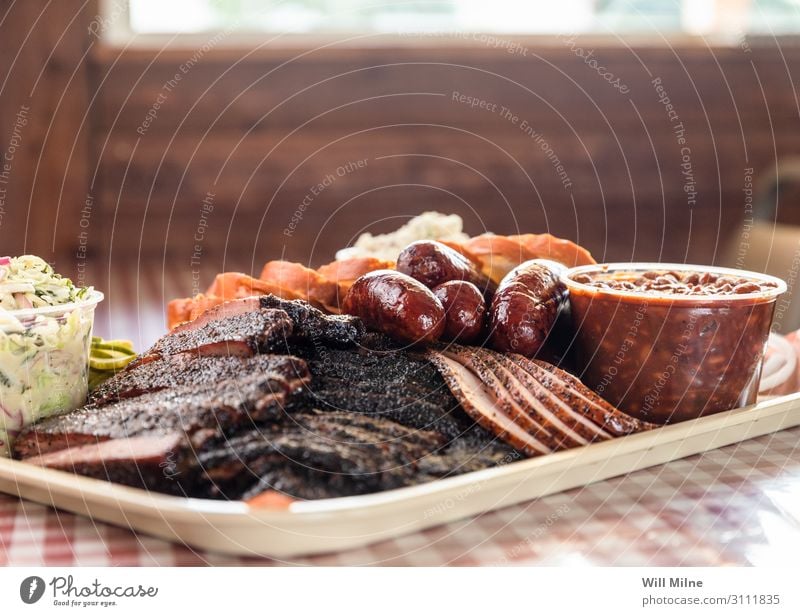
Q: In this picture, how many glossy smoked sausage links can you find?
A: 4